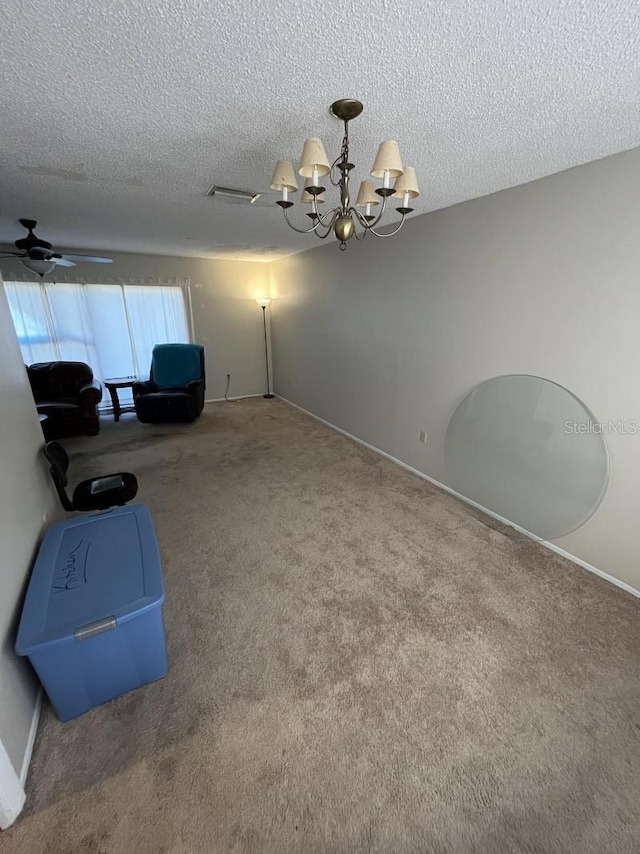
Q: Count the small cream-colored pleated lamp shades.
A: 6